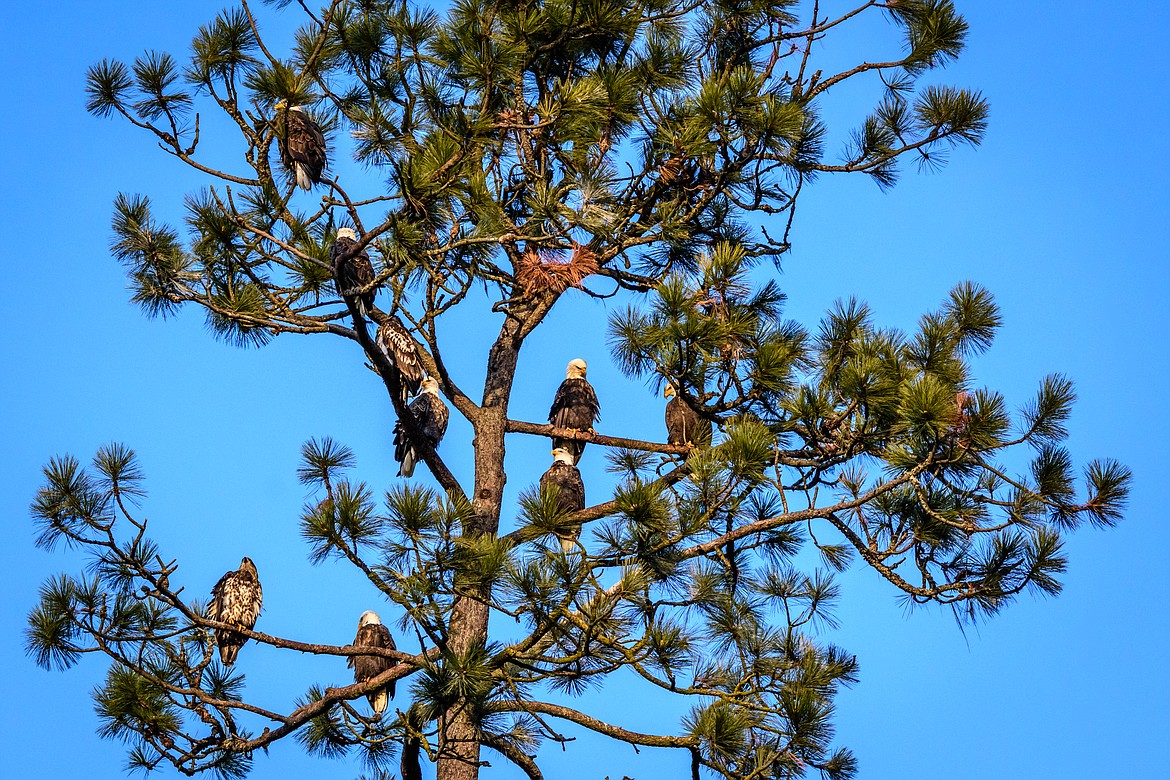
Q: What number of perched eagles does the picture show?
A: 9